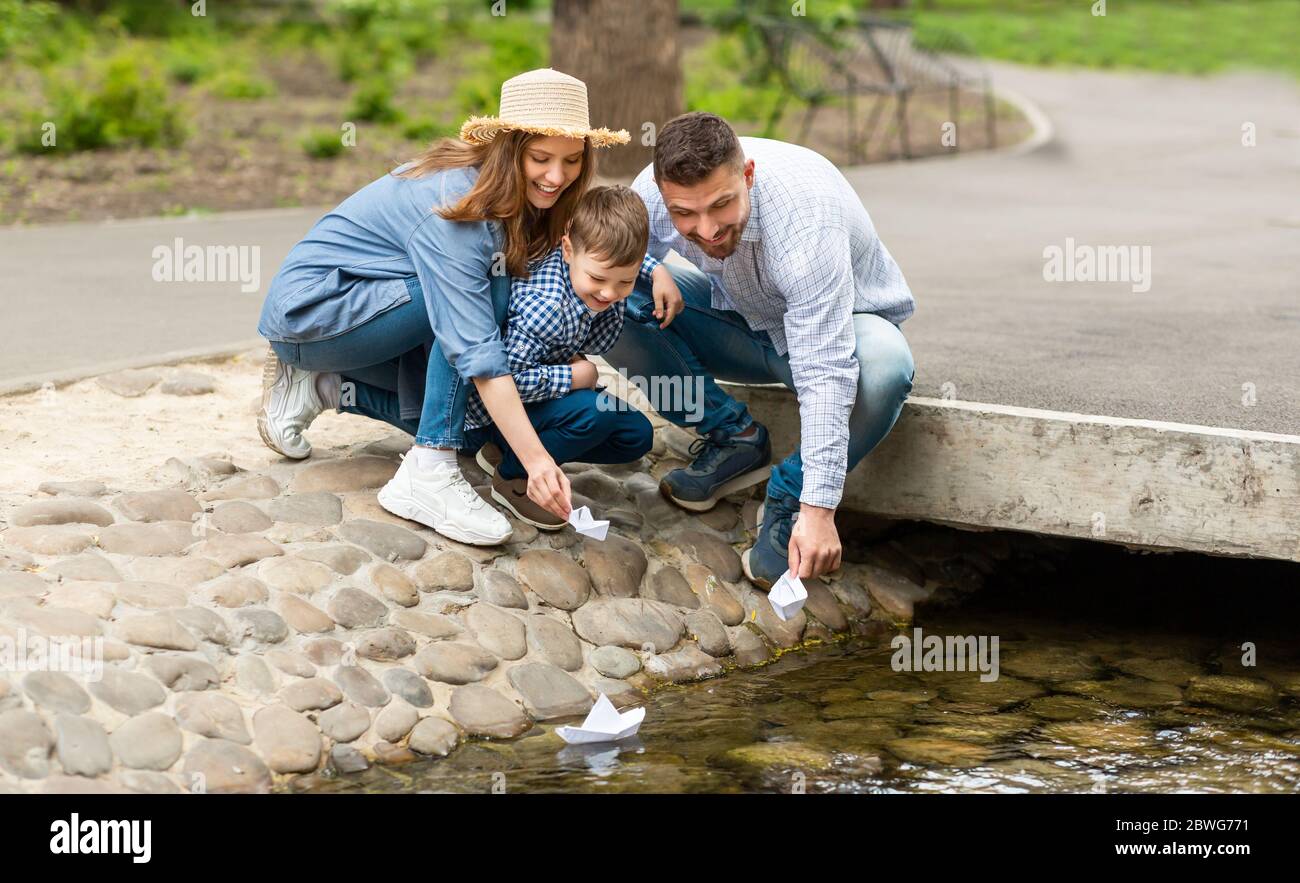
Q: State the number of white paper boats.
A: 3